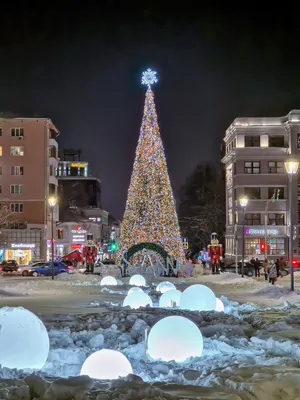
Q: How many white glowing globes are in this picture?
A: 11